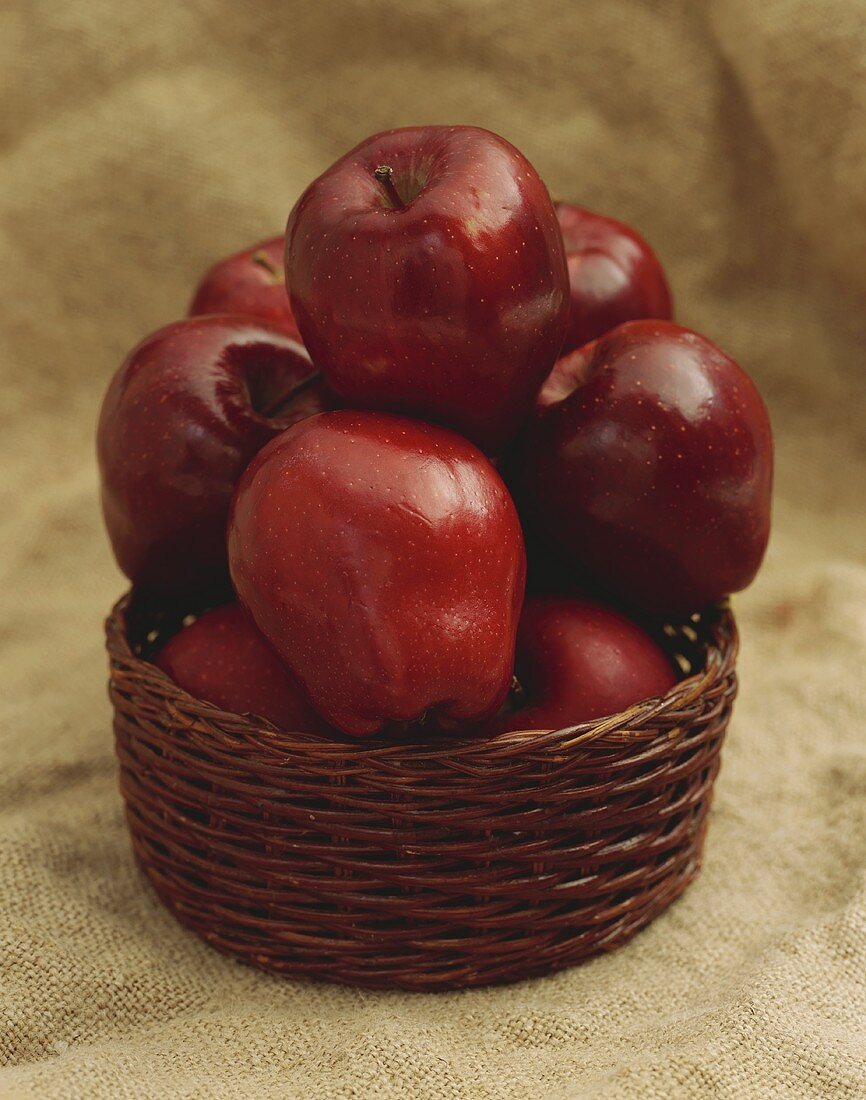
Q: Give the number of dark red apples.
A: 8